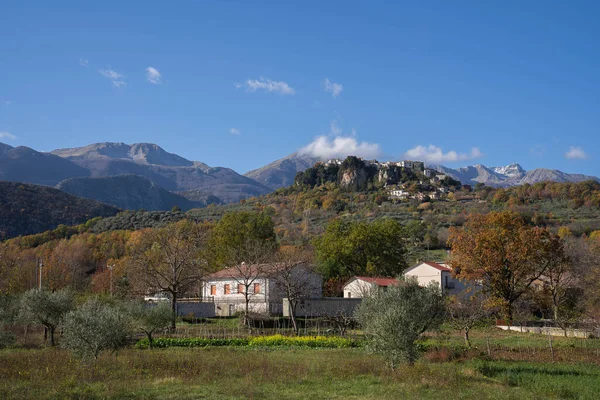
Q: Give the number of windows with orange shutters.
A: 4